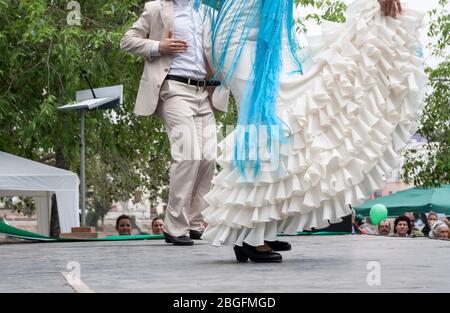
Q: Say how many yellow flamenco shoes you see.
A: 0